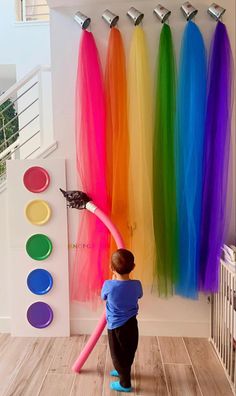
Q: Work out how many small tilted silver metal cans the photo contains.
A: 6